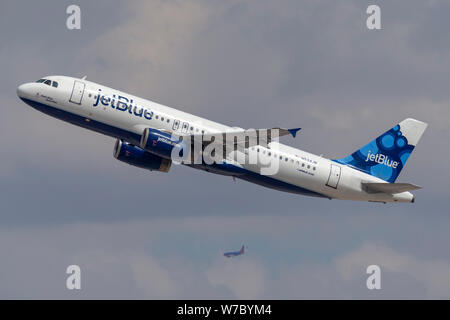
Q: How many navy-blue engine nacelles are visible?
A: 2